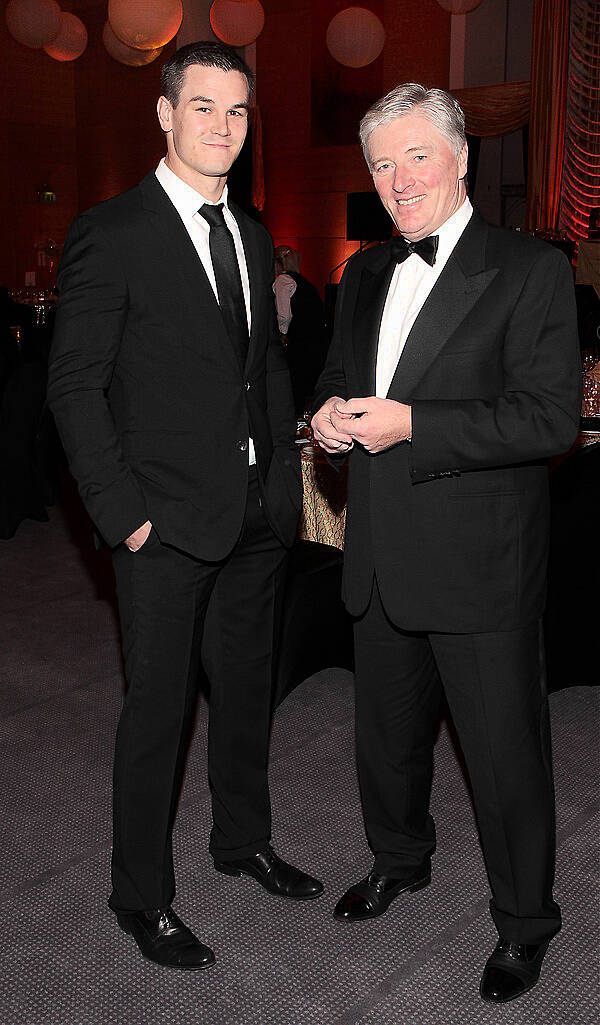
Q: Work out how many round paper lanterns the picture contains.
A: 7